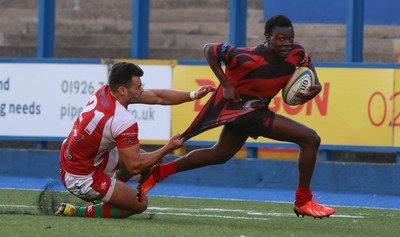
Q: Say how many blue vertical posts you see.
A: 4